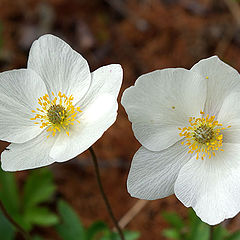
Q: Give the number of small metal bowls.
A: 0